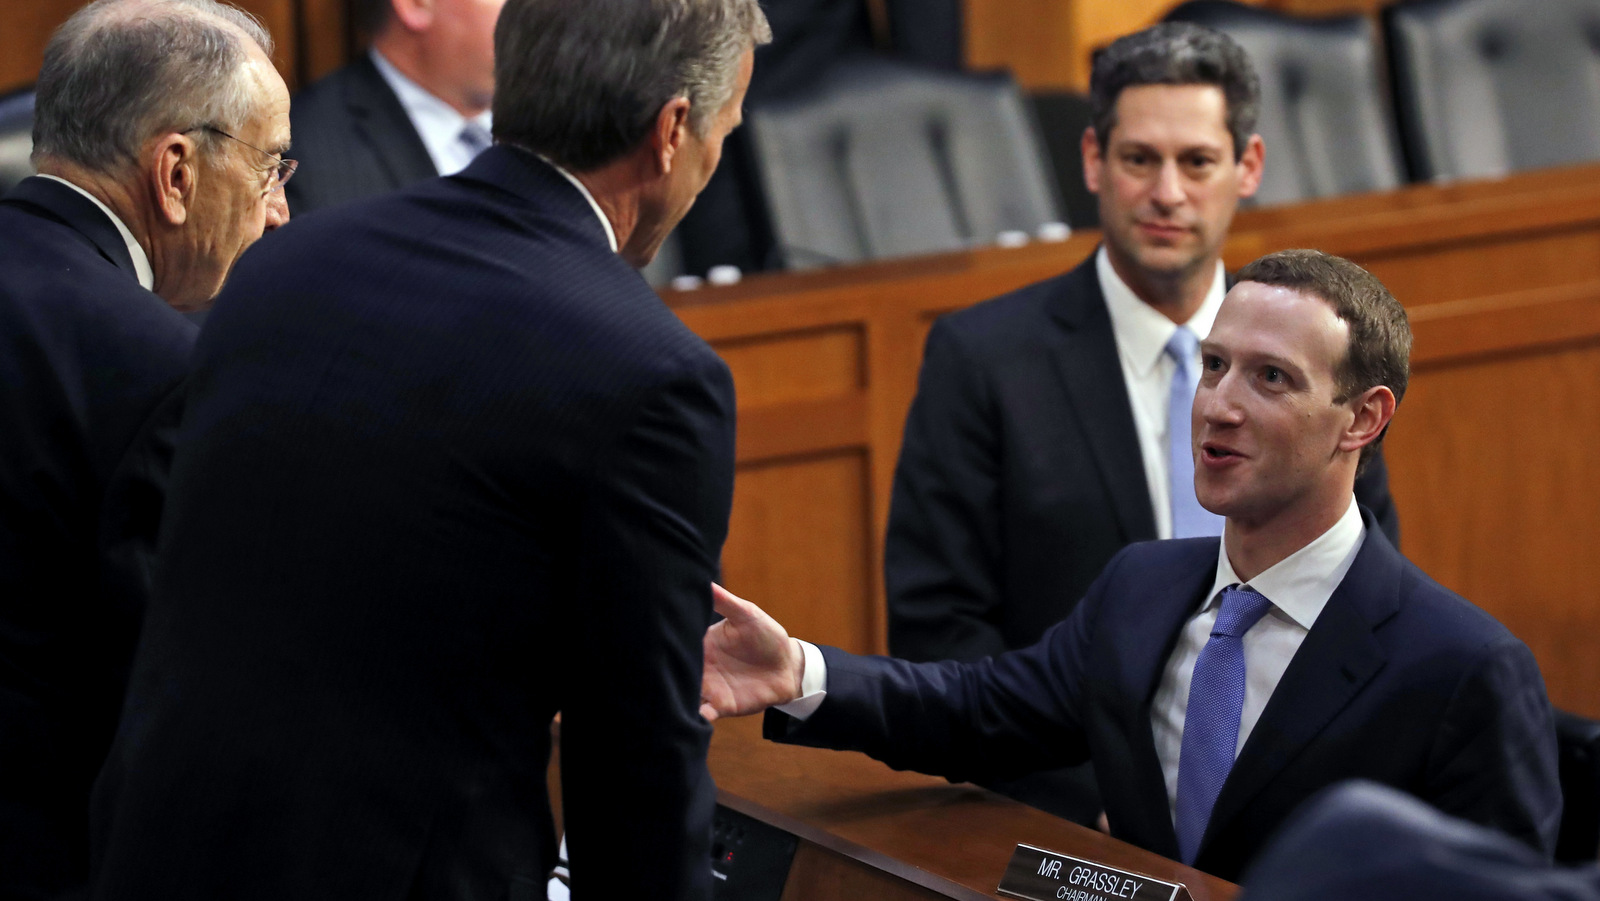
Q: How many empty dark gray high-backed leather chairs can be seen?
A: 3